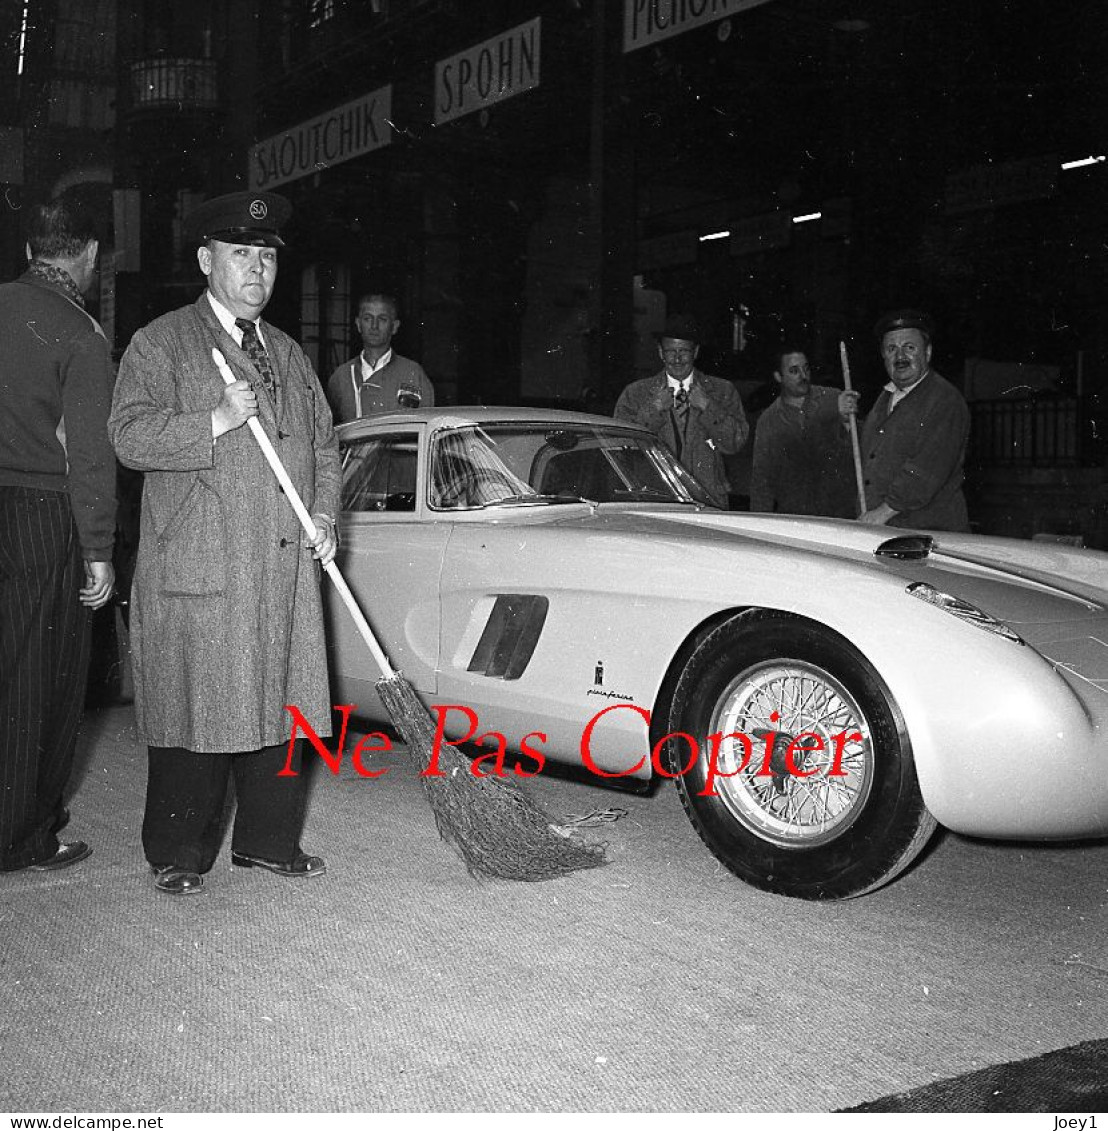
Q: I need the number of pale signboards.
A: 3